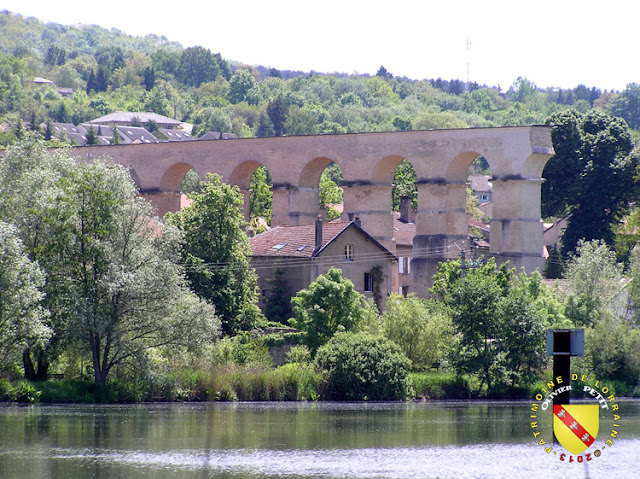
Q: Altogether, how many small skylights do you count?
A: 2